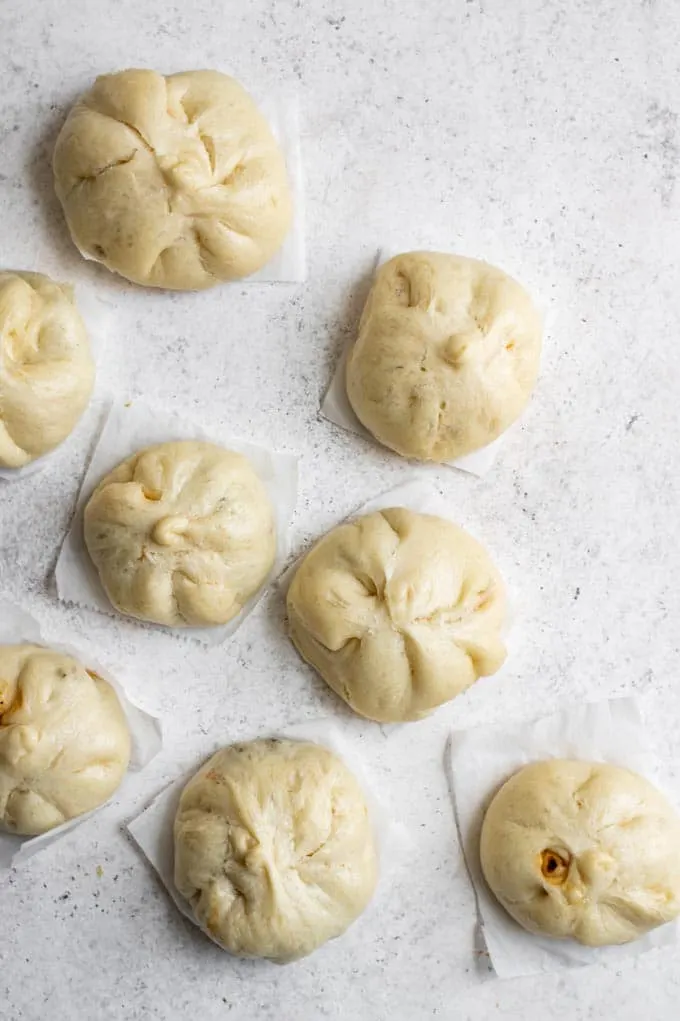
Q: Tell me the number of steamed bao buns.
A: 8